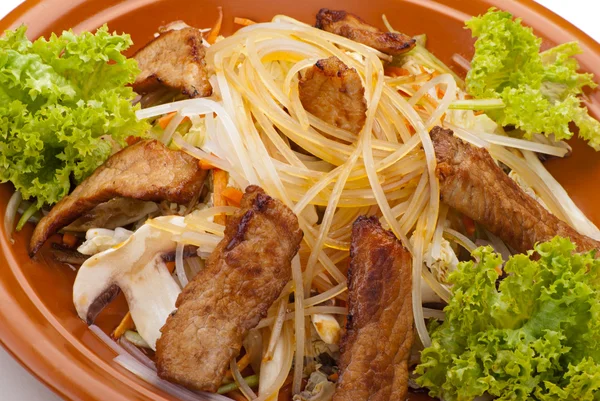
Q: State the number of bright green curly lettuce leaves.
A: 3